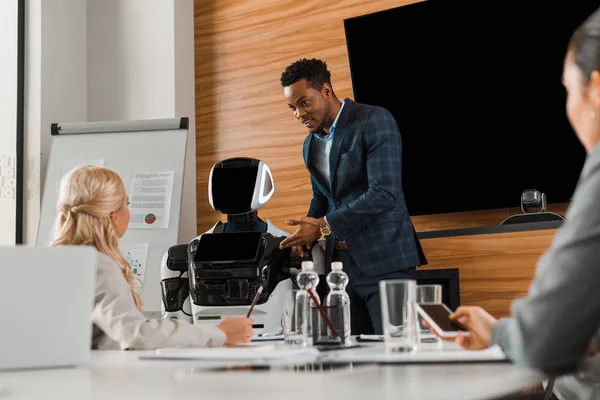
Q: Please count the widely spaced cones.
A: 0